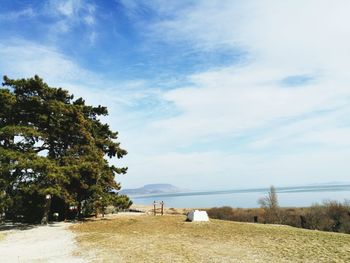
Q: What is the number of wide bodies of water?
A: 1